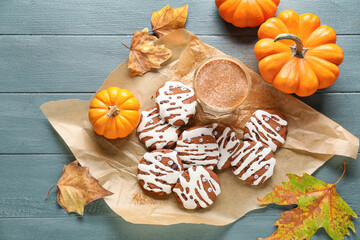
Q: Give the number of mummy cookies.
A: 8